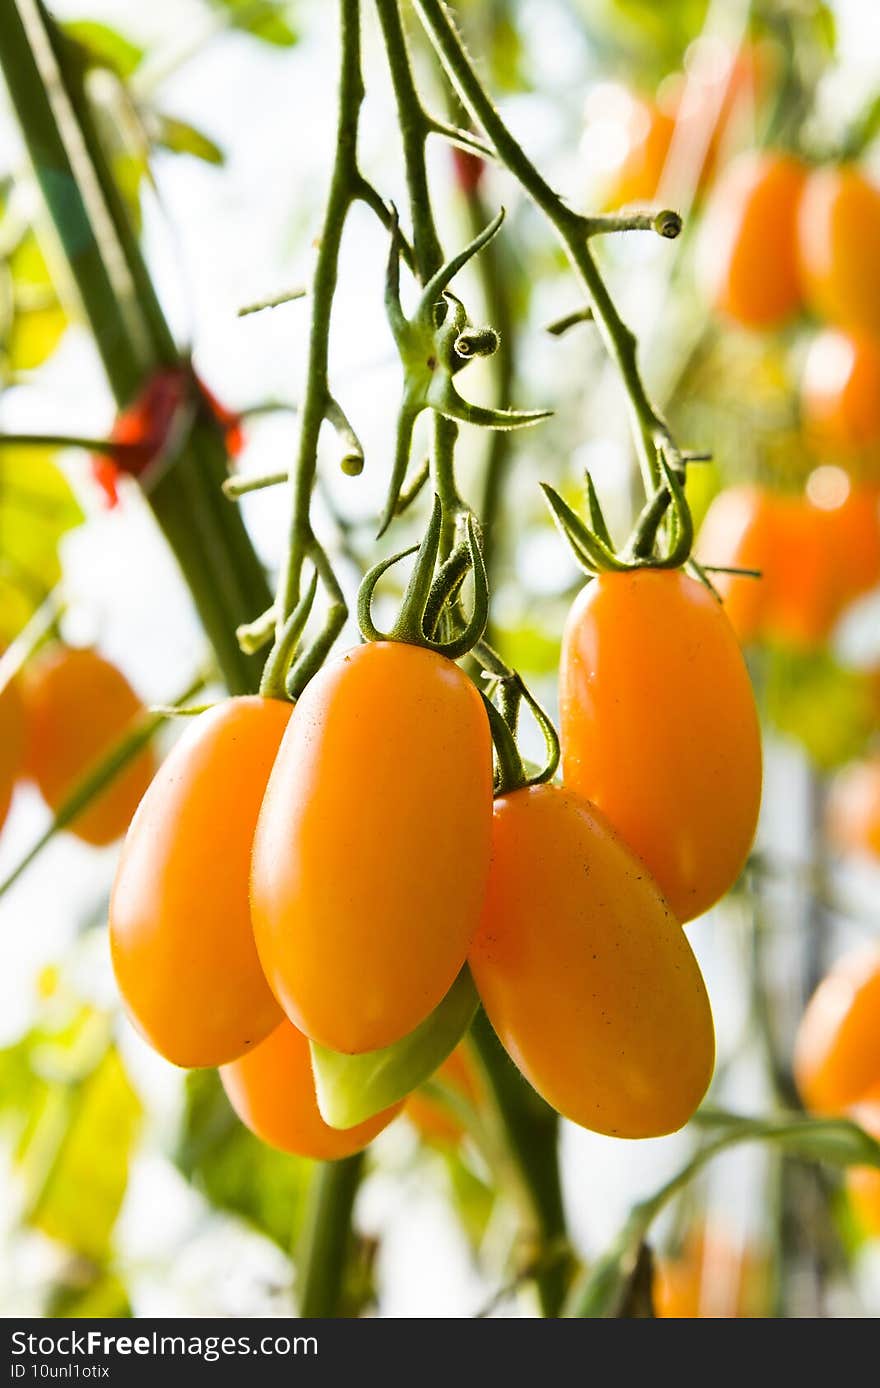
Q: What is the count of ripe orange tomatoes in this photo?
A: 5